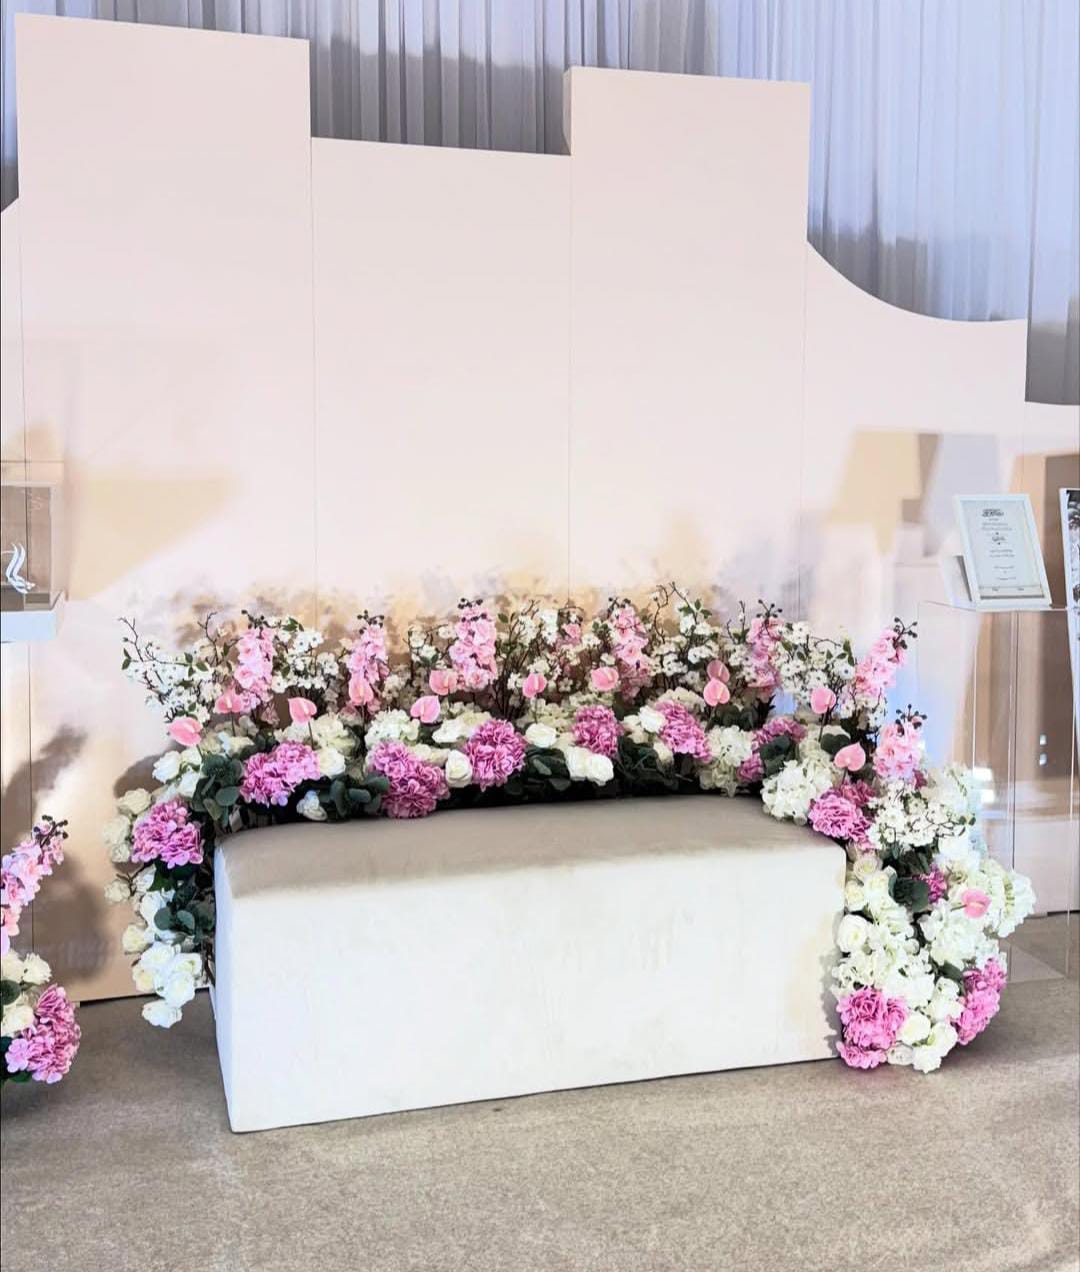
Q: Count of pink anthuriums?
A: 13